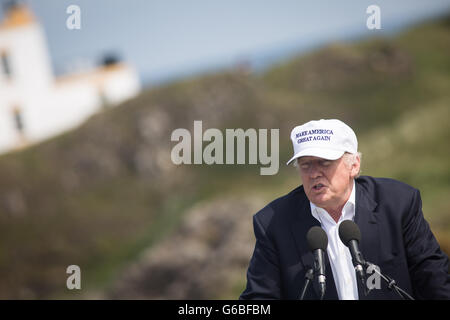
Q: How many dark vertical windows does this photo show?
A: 2